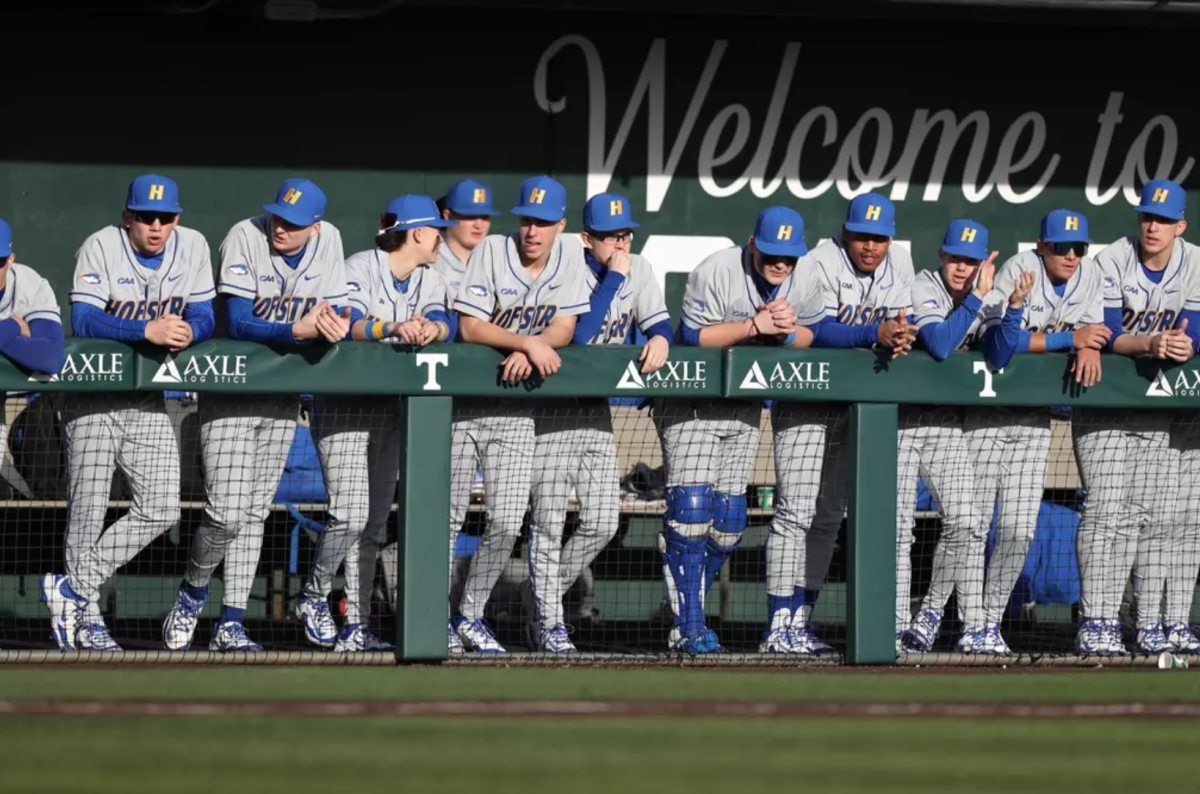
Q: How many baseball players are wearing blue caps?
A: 12